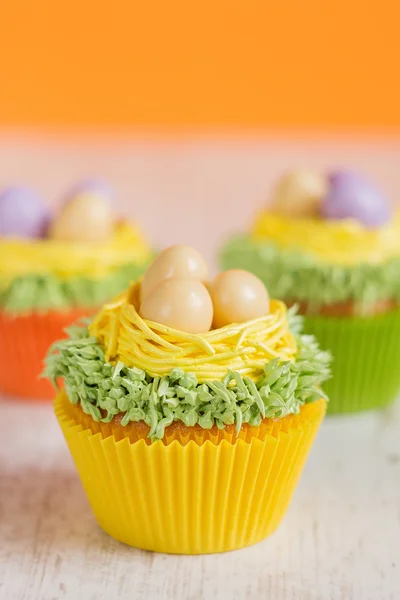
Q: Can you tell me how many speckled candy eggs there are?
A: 0